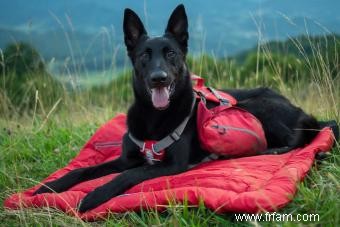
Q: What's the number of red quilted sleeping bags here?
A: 1